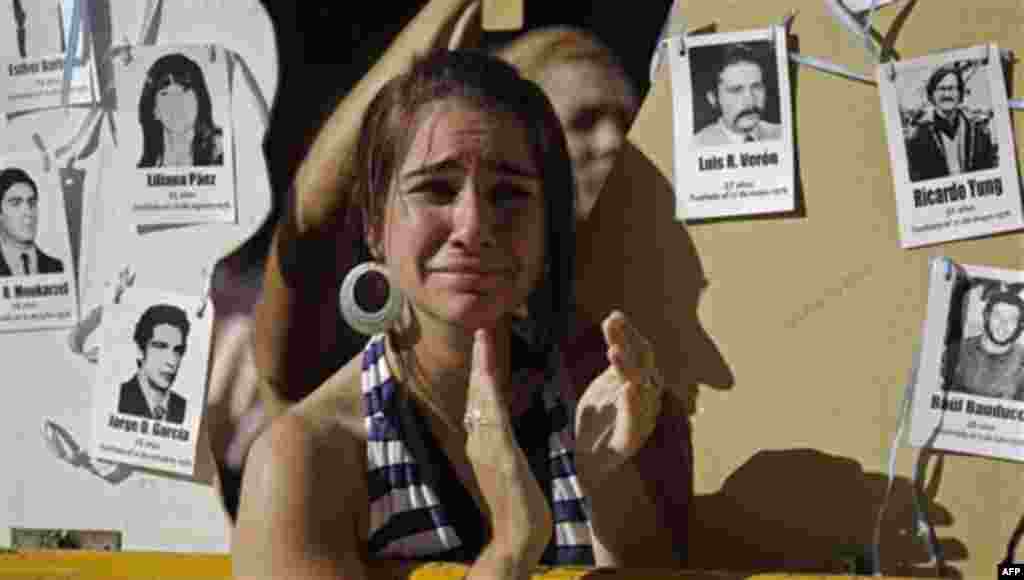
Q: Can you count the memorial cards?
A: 7